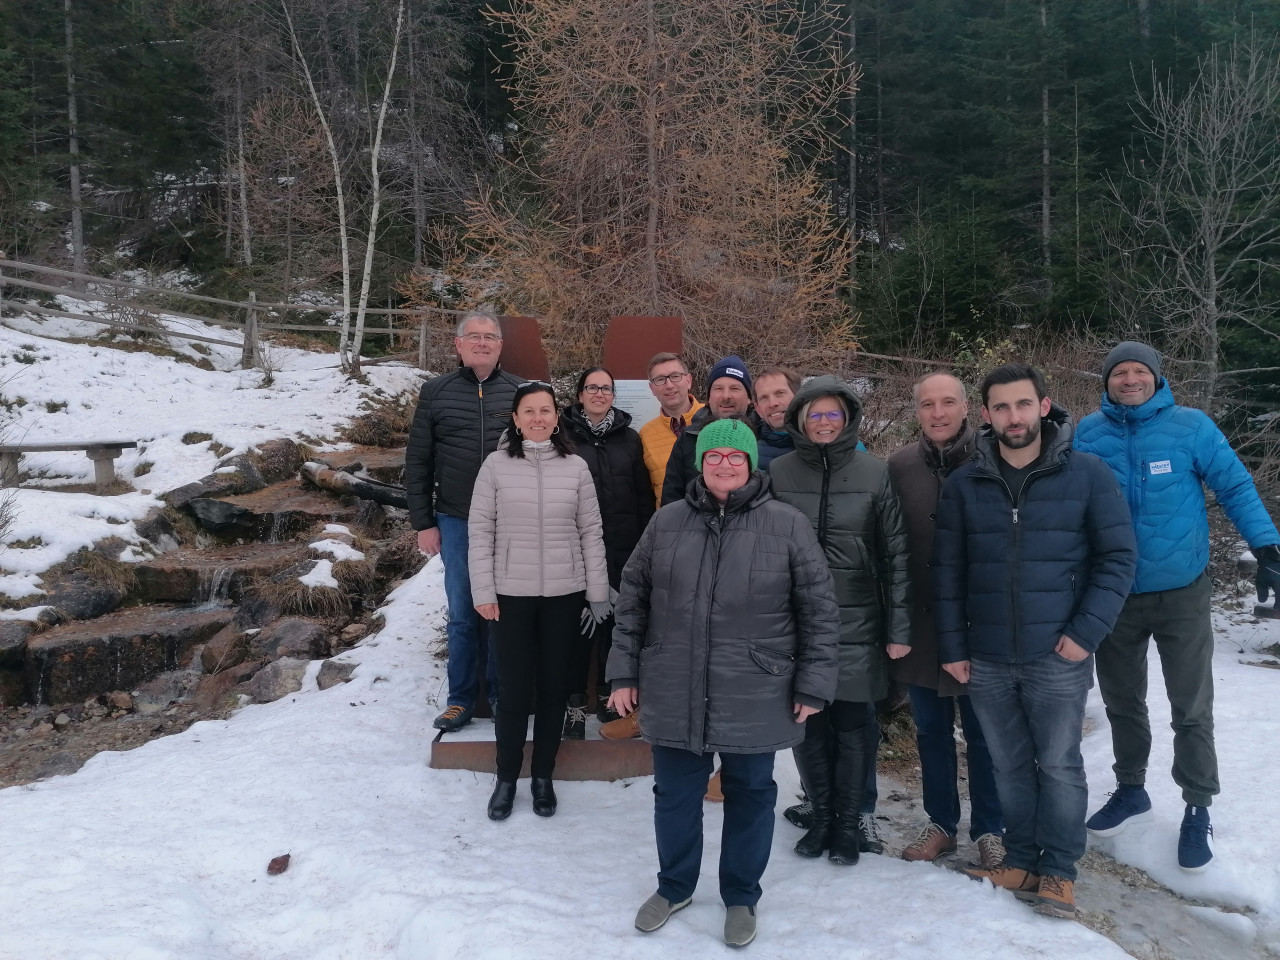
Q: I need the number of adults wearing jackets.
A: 11